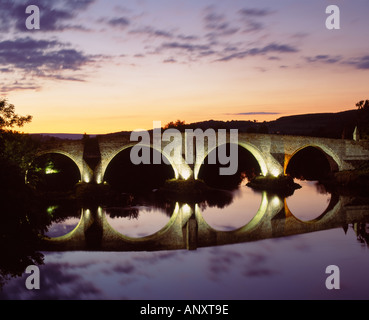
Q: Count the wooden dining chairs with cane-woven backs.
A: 0